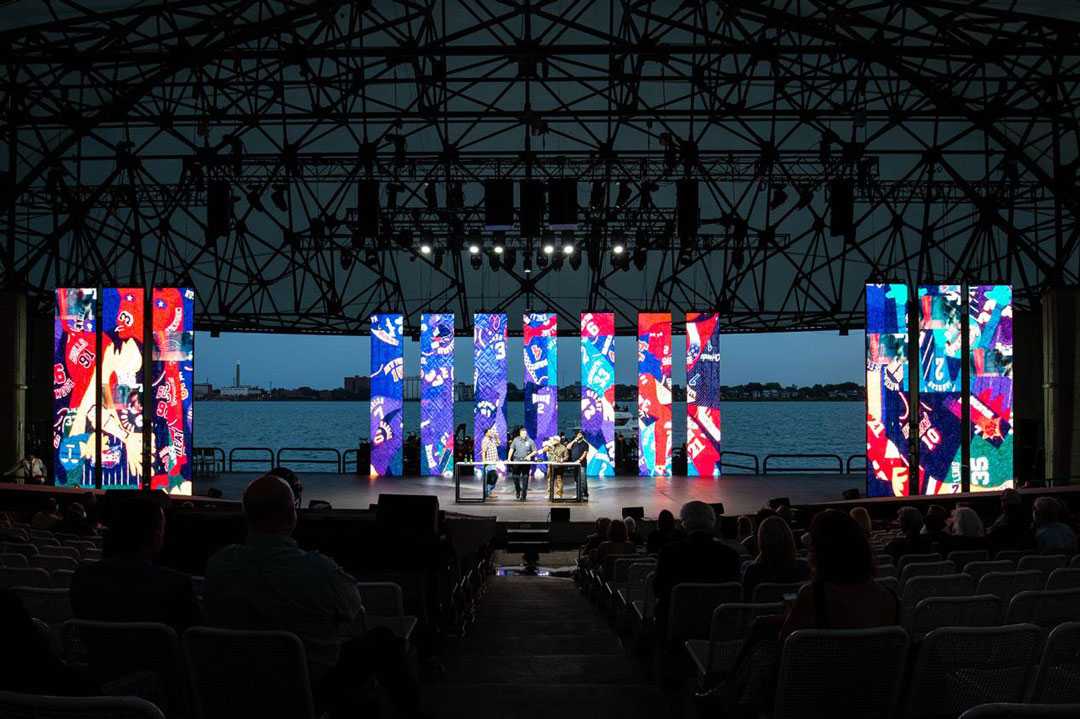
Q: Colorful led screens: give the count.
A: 13